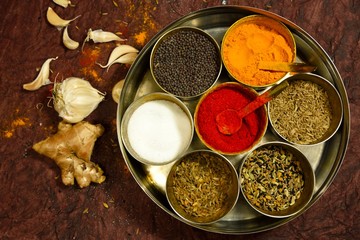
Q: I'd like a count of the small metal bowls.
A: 7